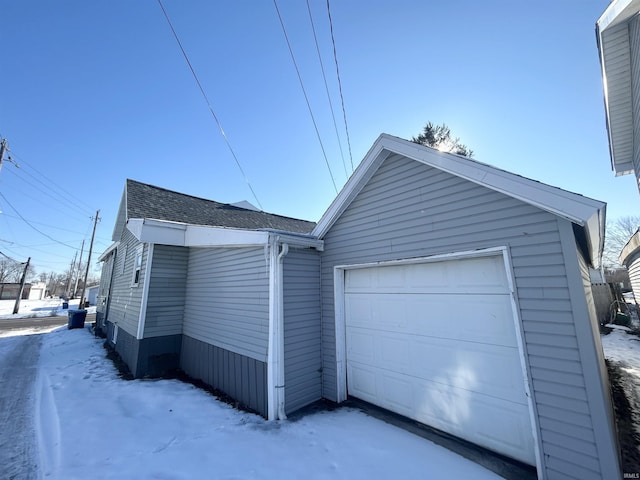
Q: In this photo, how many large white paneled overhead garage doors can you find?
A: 1